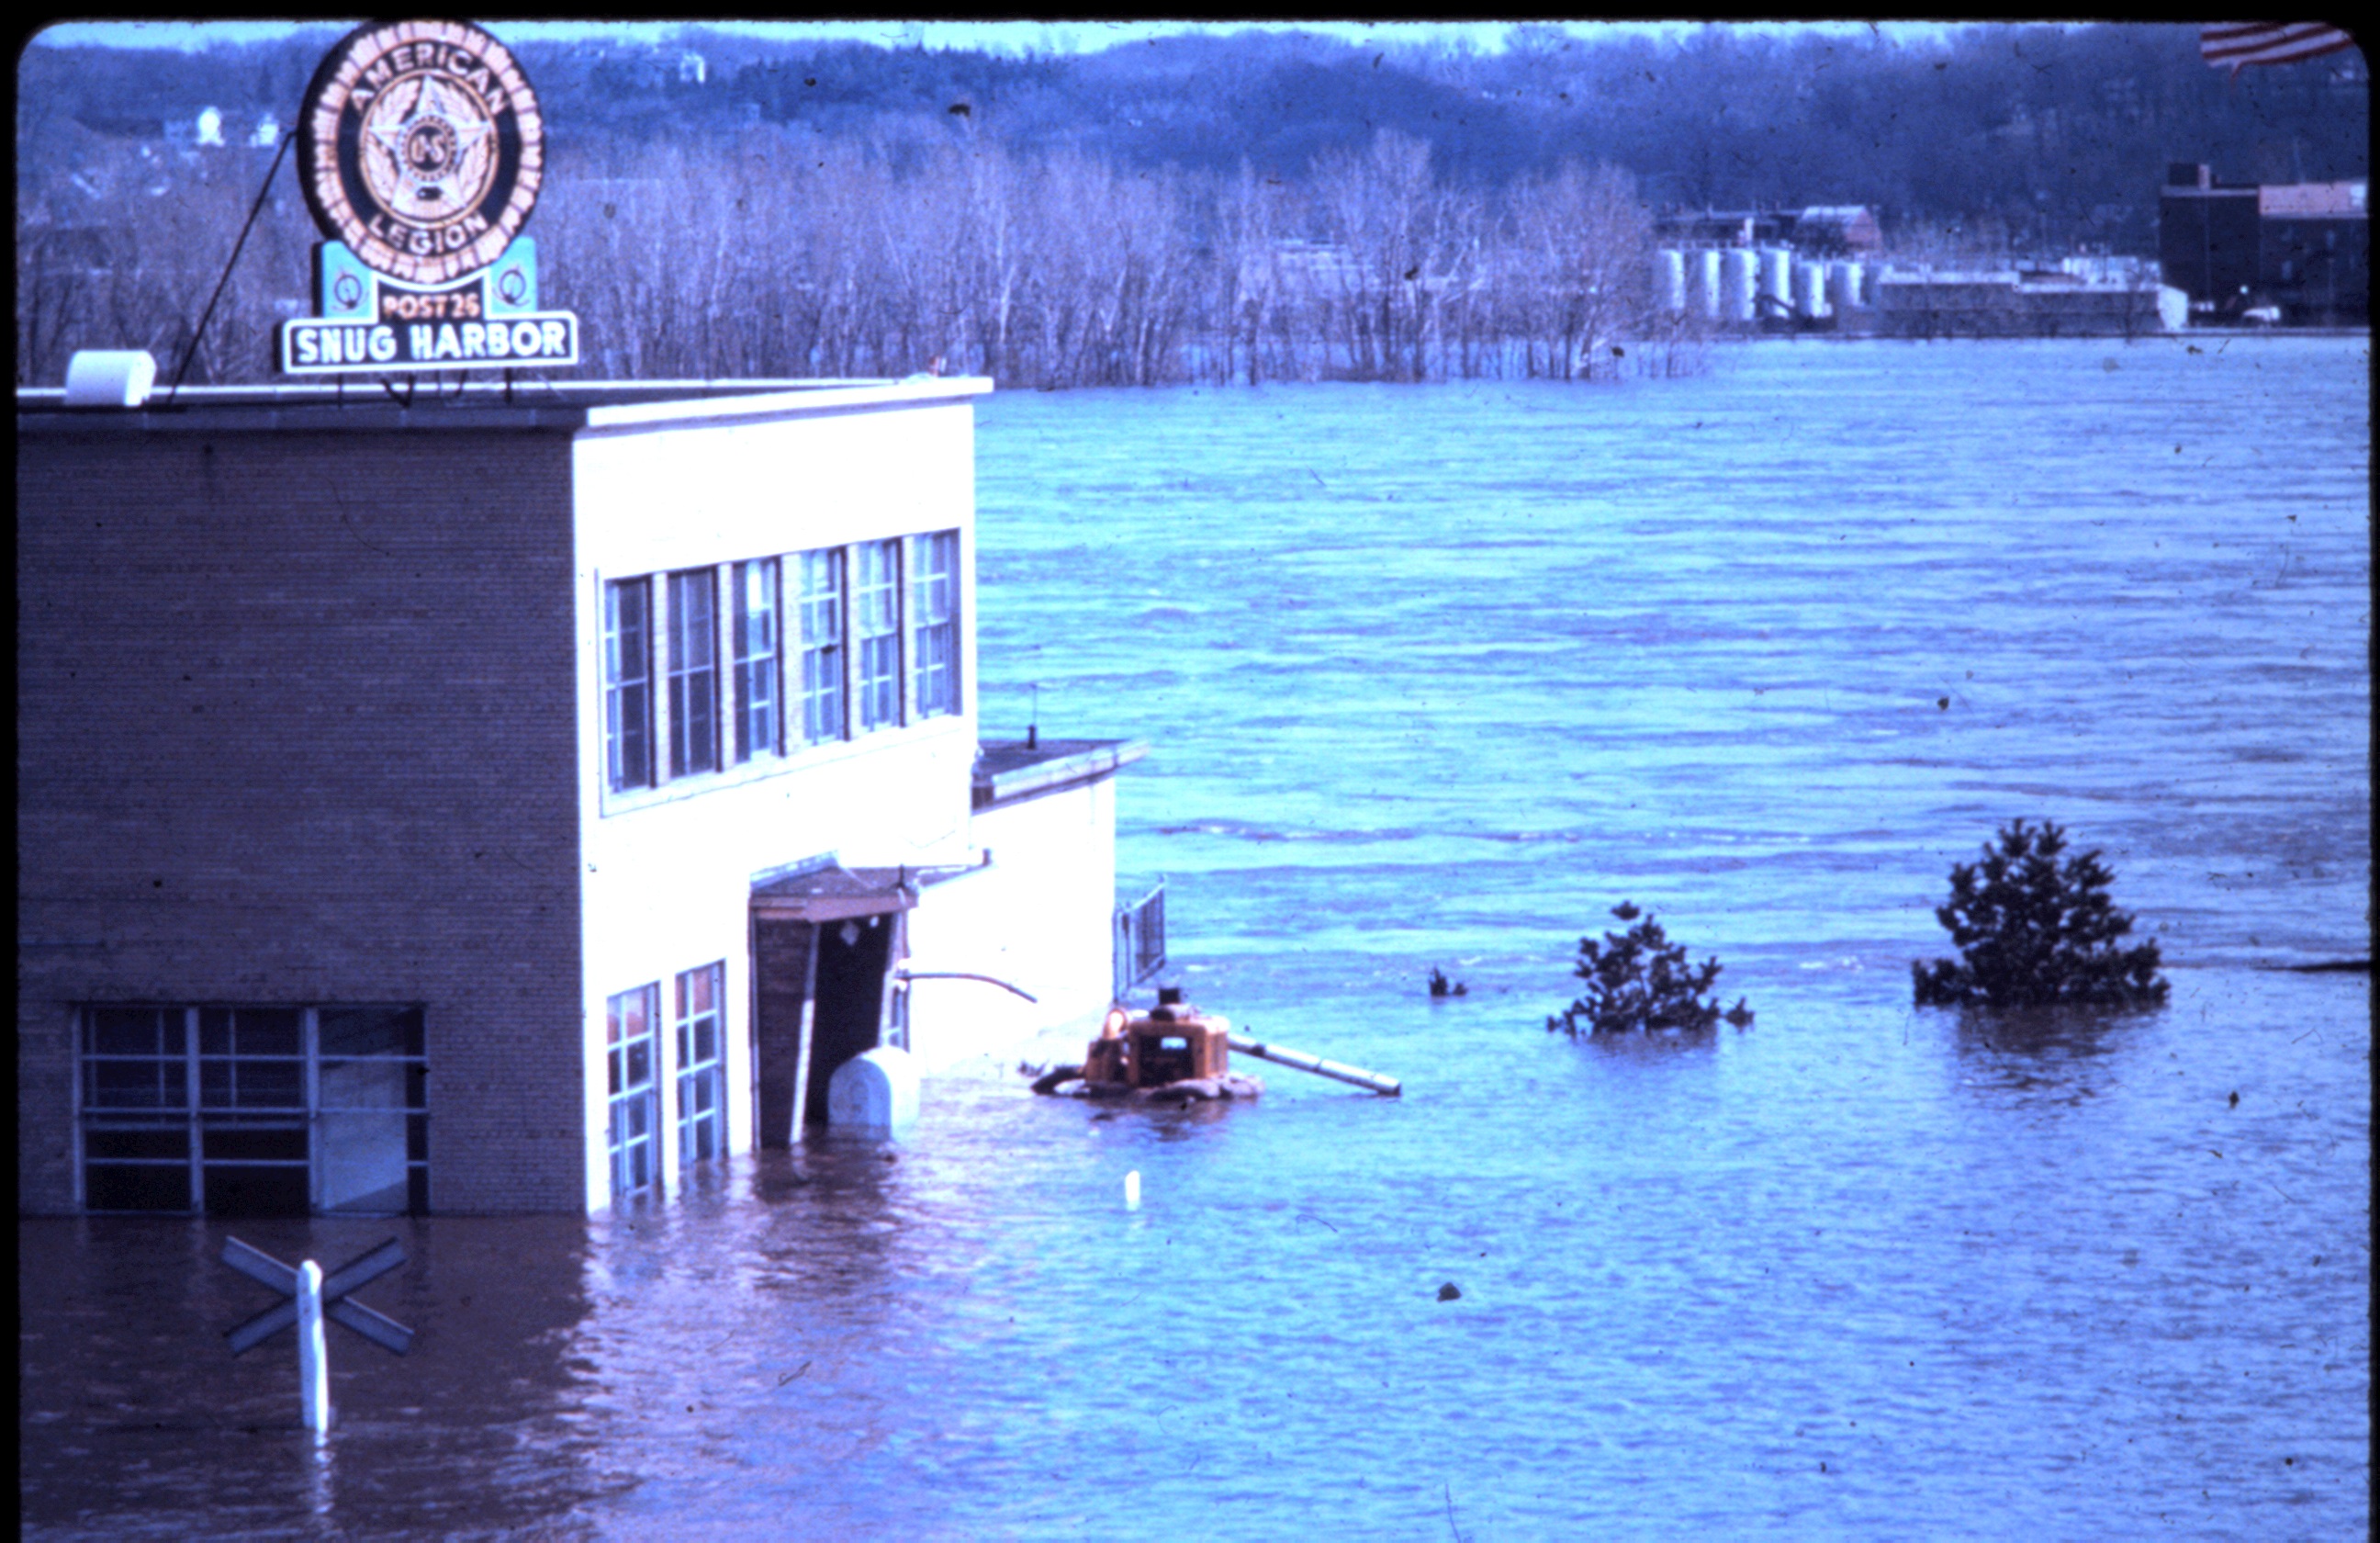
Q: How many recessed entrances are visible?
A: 1